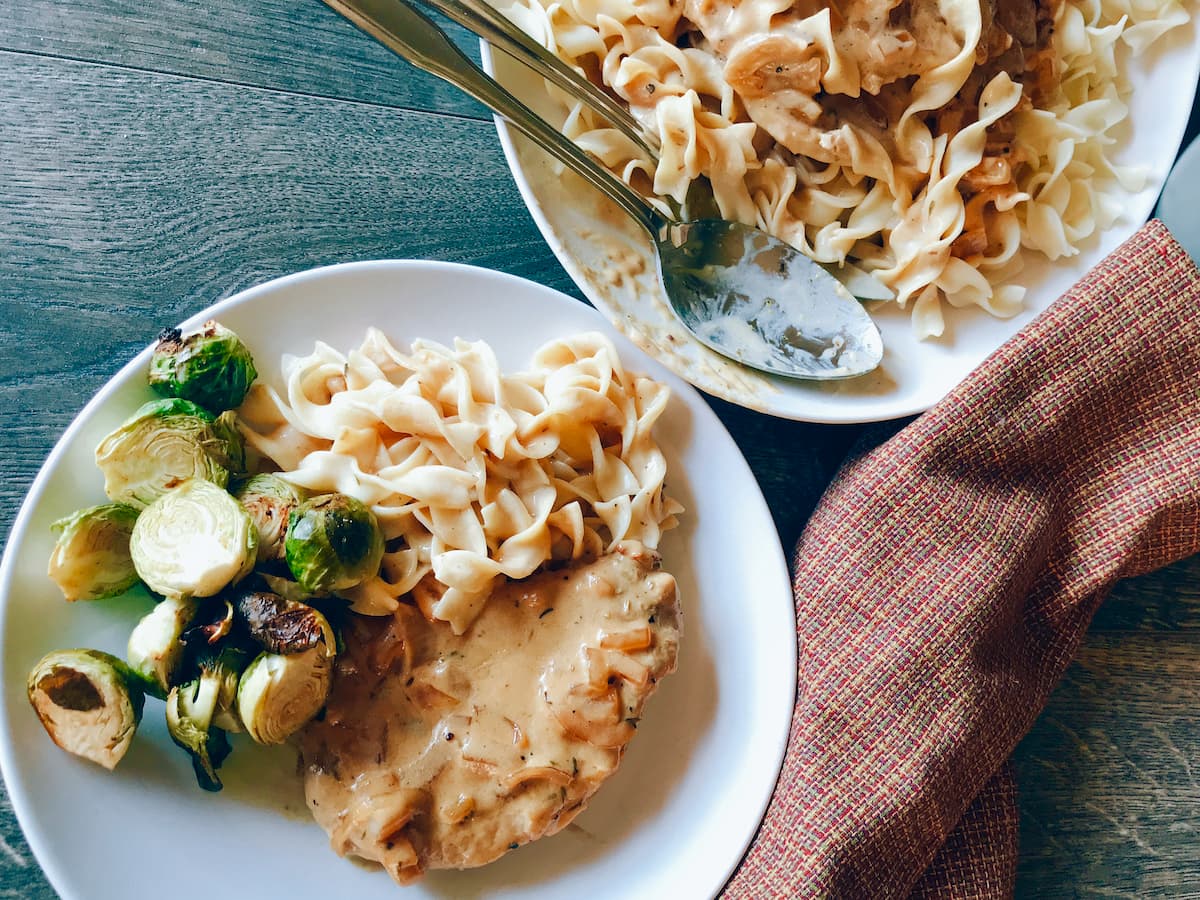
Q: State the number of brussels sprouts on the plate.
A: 11